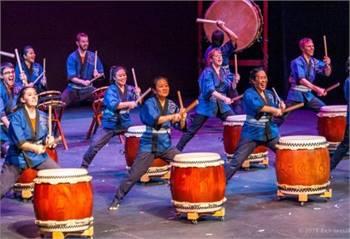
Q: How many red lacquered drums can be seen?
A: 7